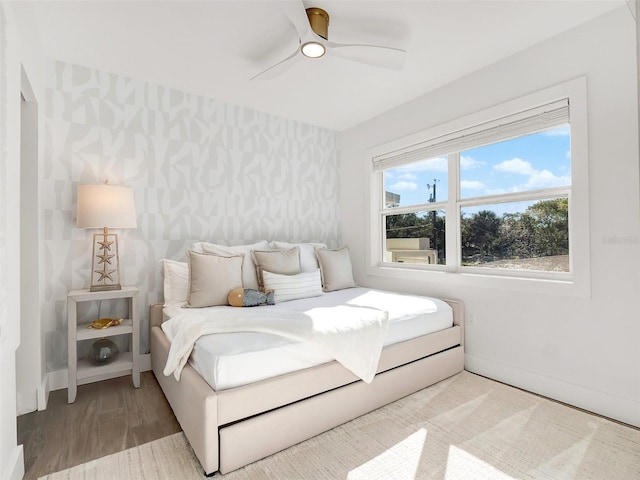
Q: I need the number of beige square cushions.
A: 3